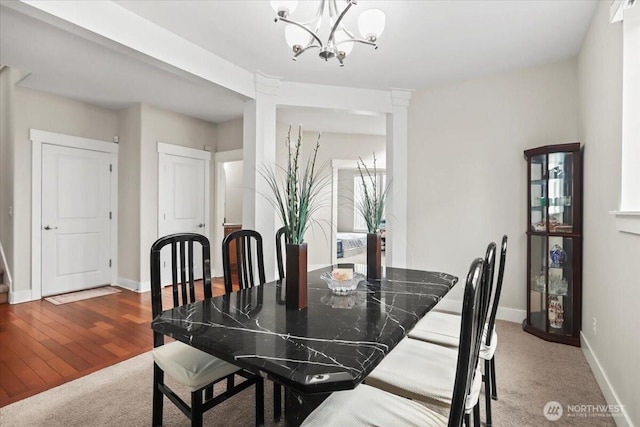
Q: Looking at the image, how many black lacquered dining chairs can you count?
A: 6